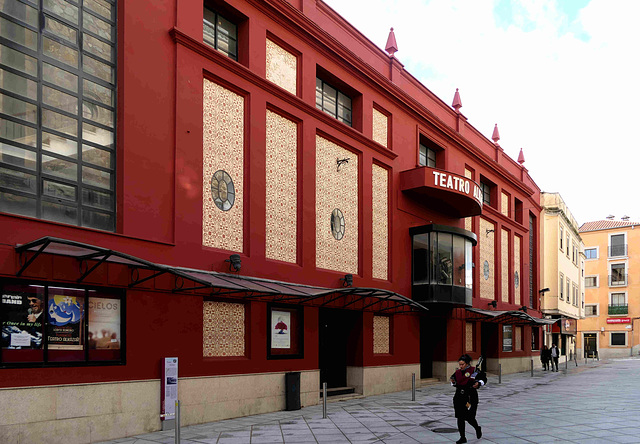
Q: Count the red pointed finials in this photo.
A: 4